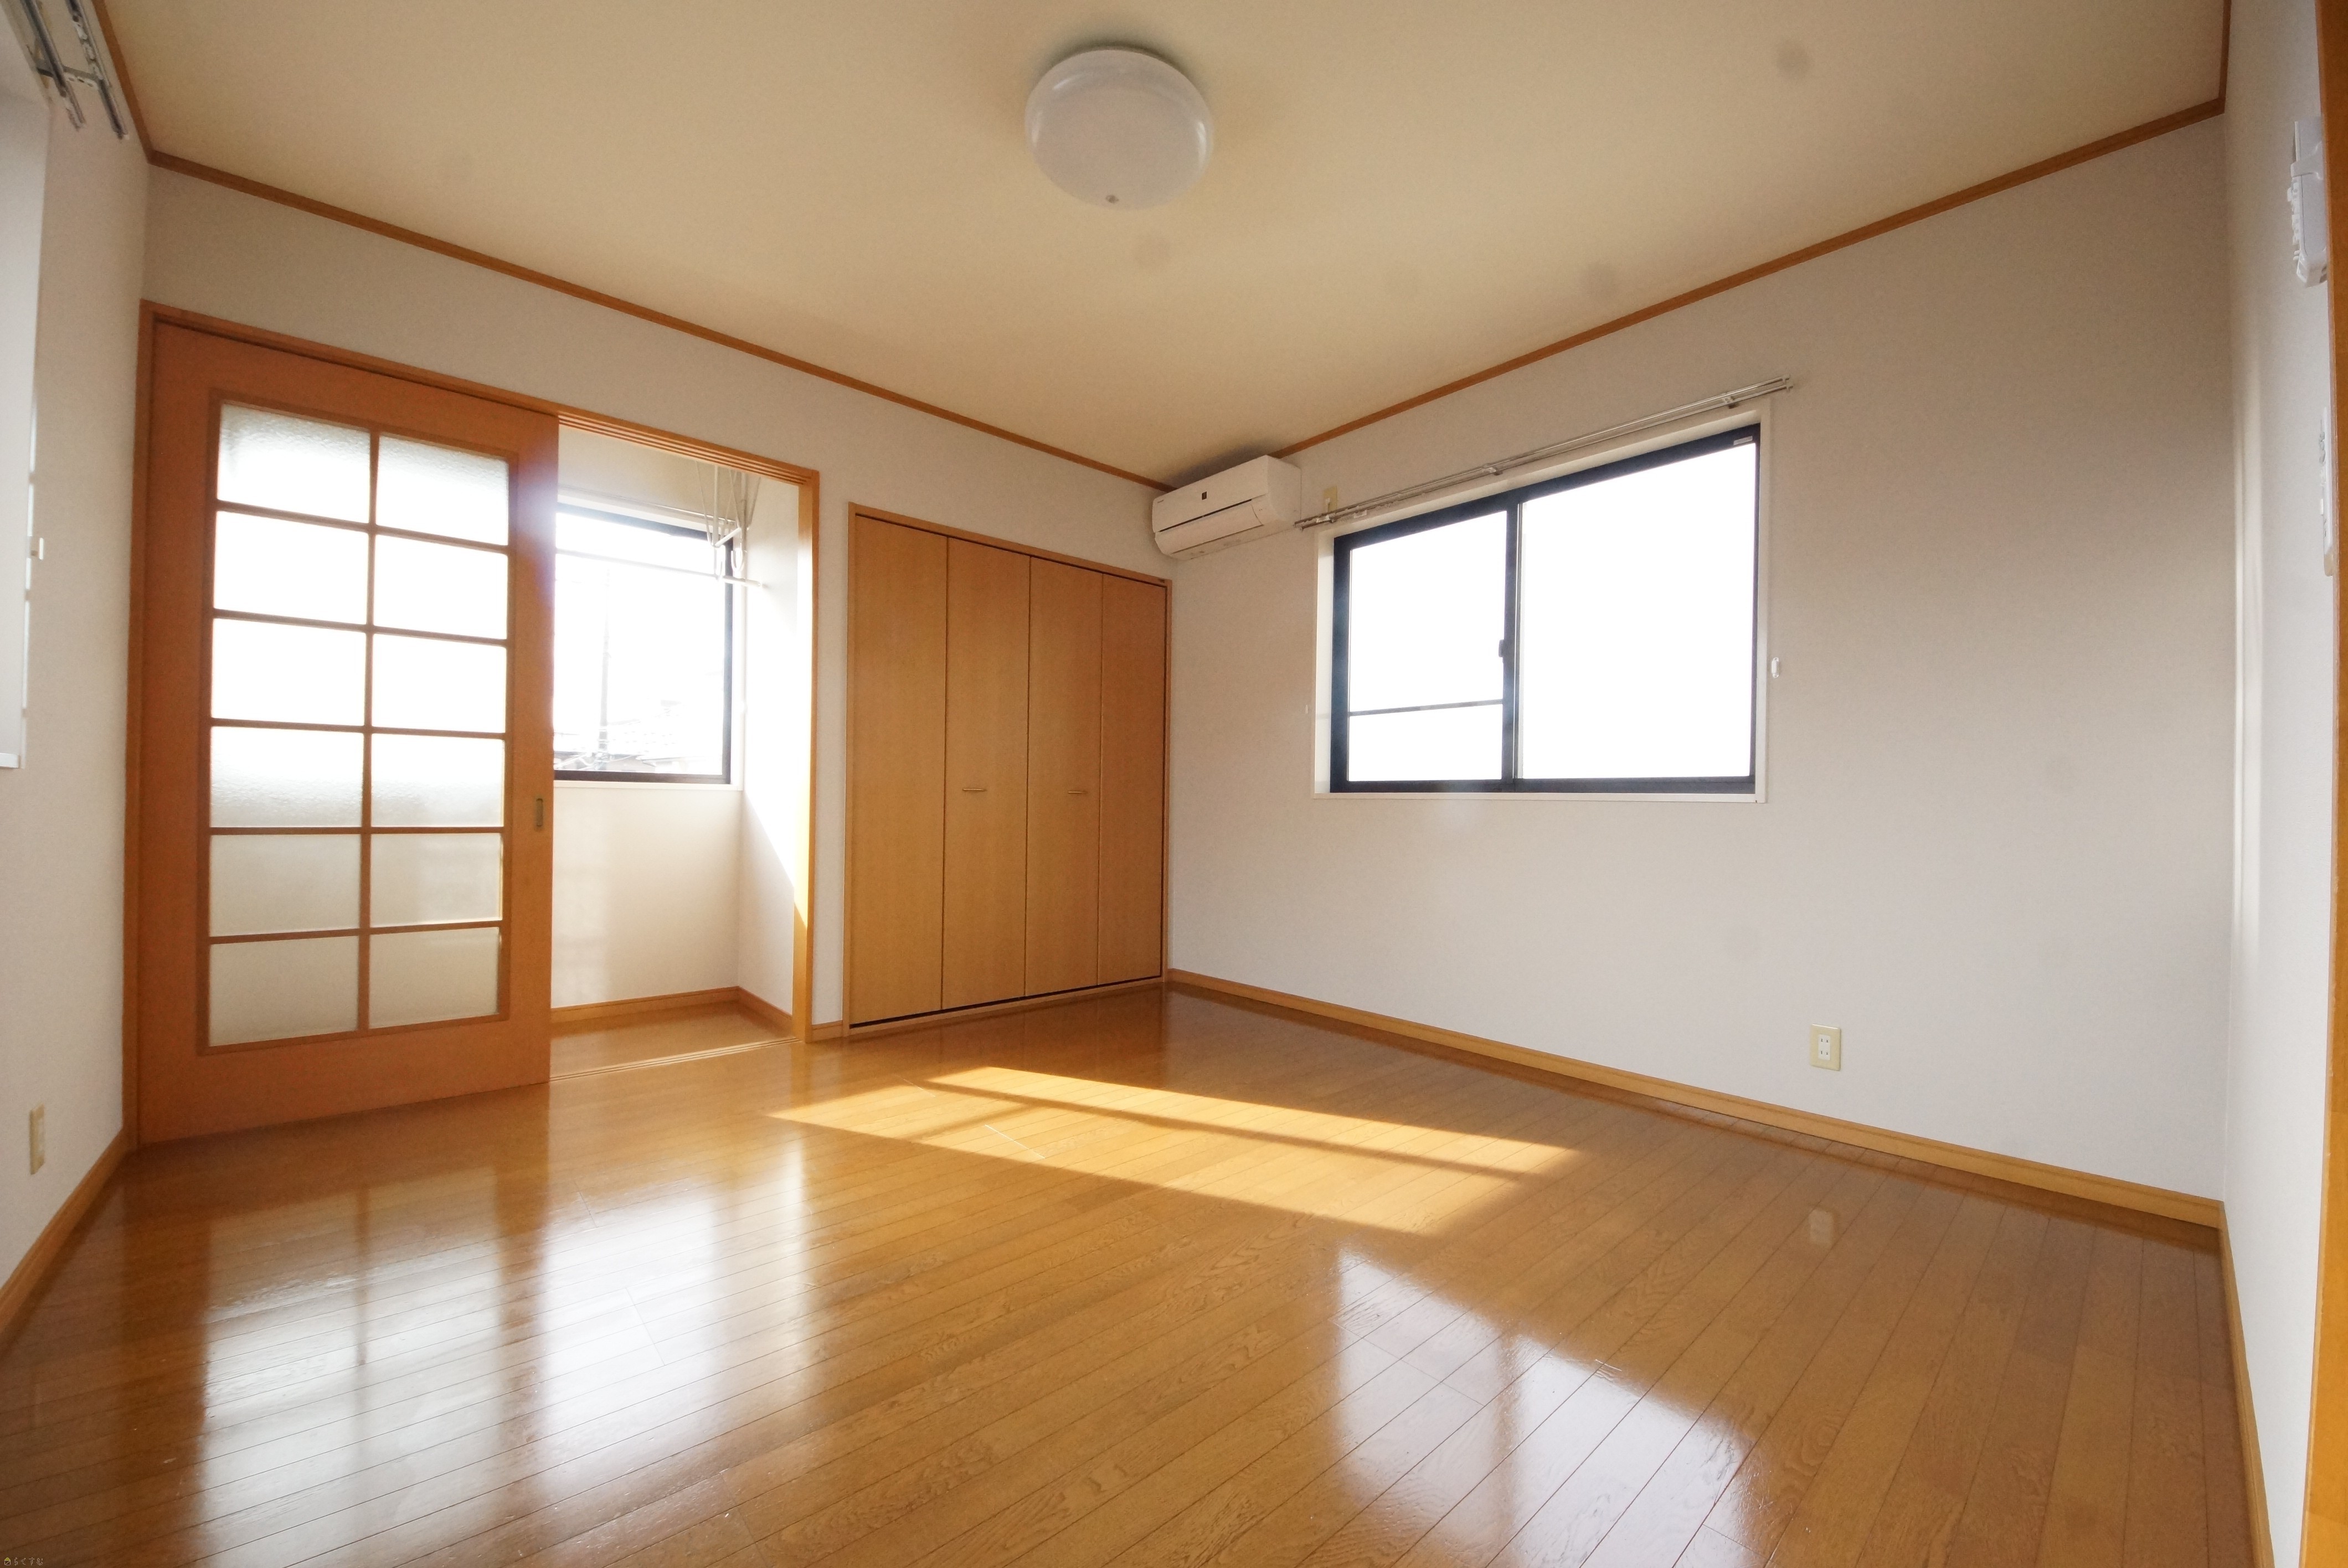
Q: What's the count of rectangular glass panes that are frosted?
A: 12